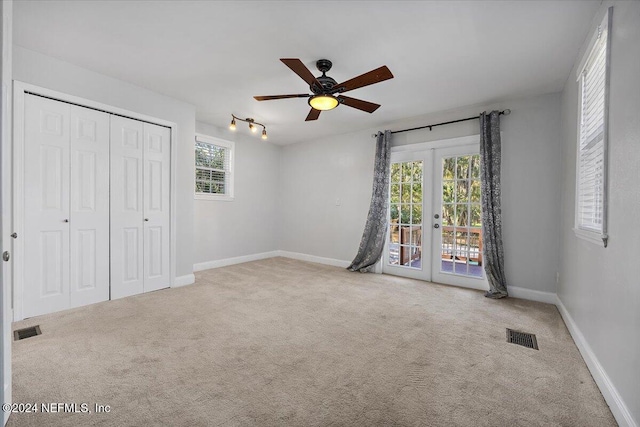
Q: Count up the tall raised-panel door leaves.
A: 4